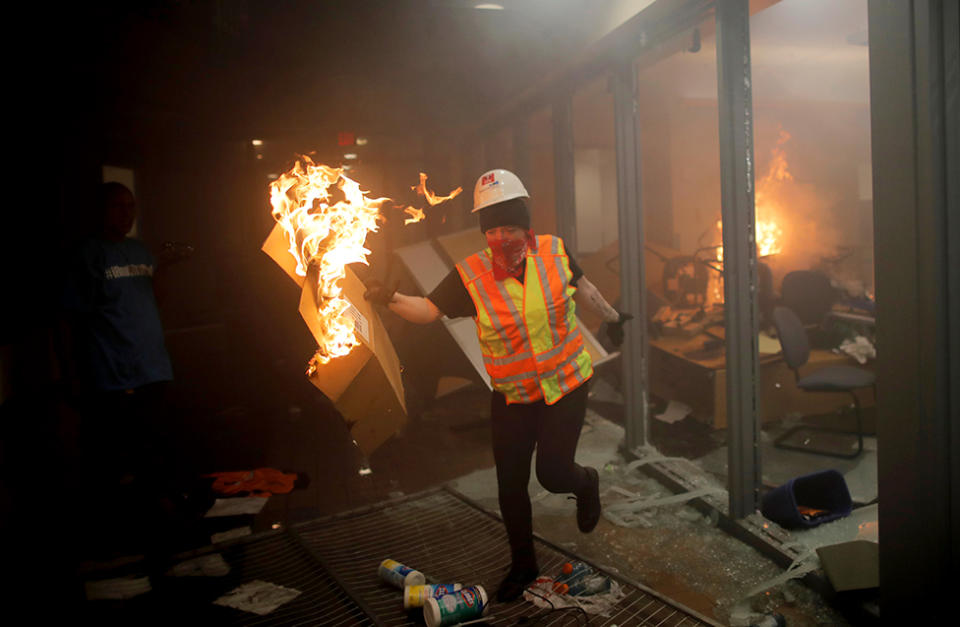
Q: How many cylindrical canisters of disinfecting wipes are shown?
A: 3